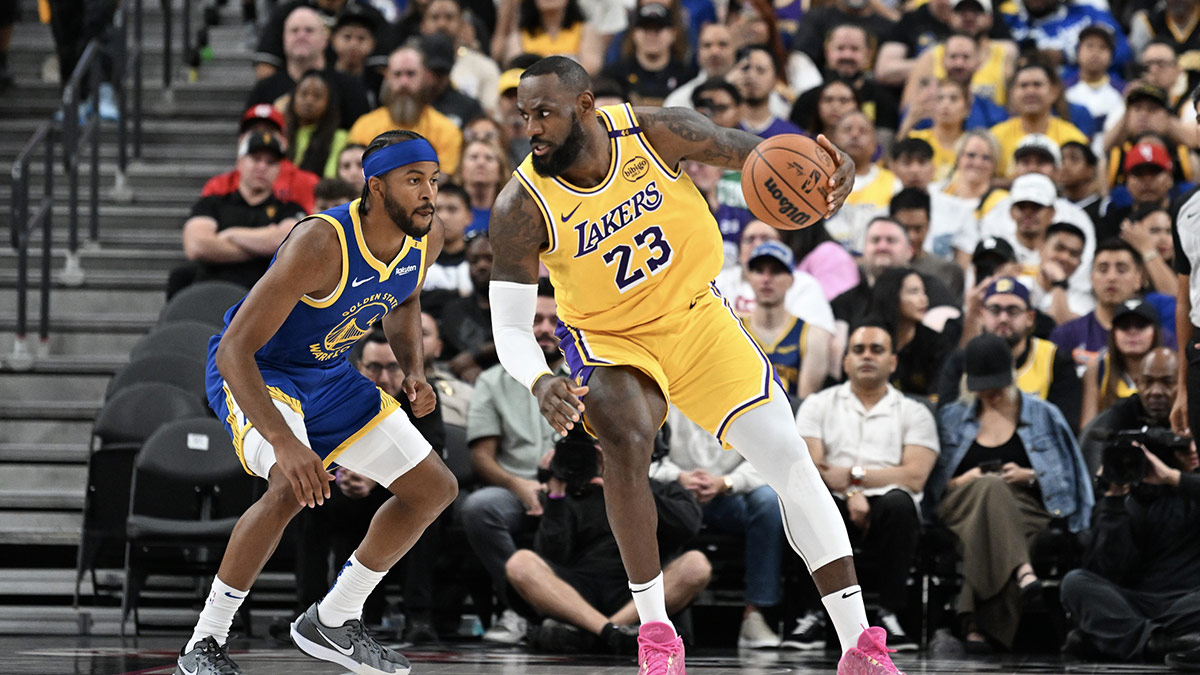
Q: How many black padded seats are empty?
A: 5